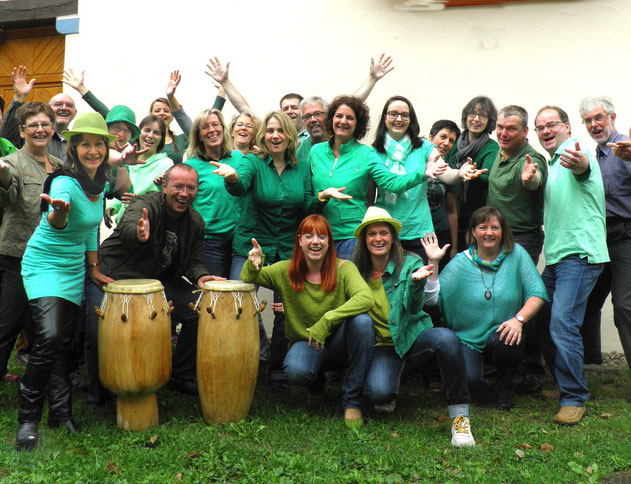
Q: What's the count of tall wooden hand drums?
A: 2